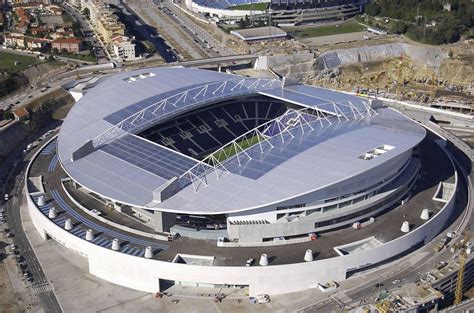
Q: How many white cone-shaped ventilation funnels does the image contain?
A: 10